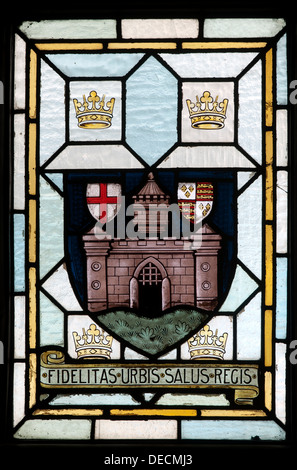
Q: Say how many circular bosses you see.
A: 4